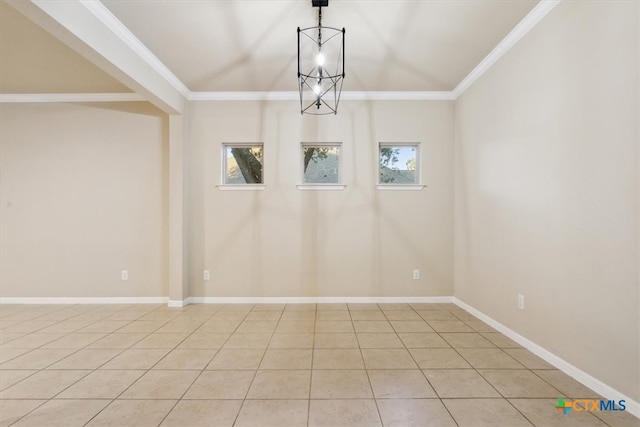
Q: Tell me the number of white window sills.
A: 3